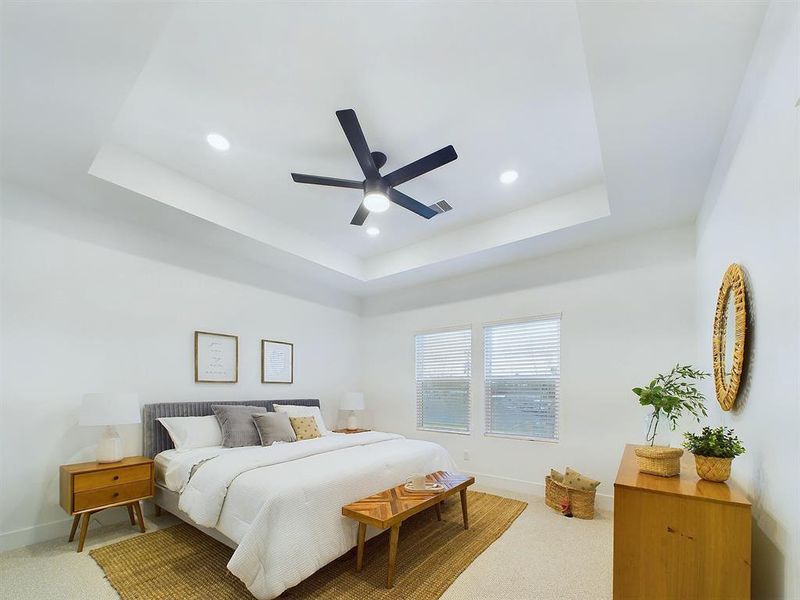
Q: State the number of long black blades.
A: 5